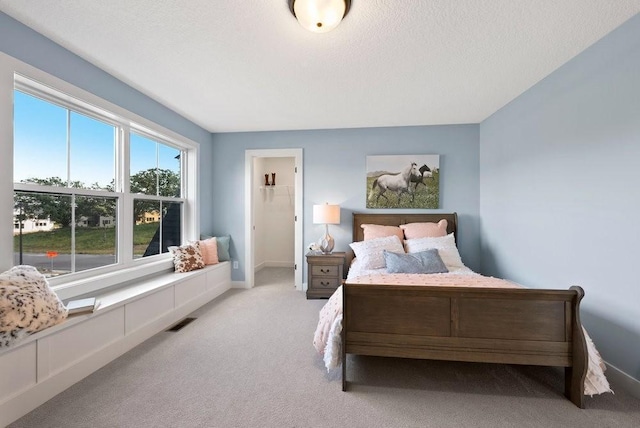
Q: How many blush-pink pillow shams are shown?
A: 2